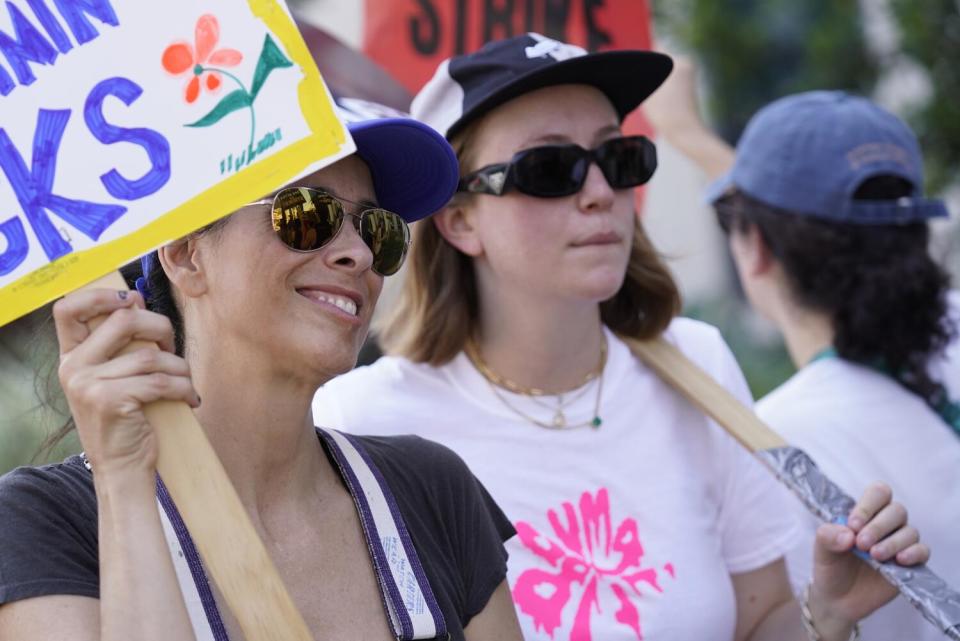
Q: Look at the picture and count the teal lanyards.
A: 1